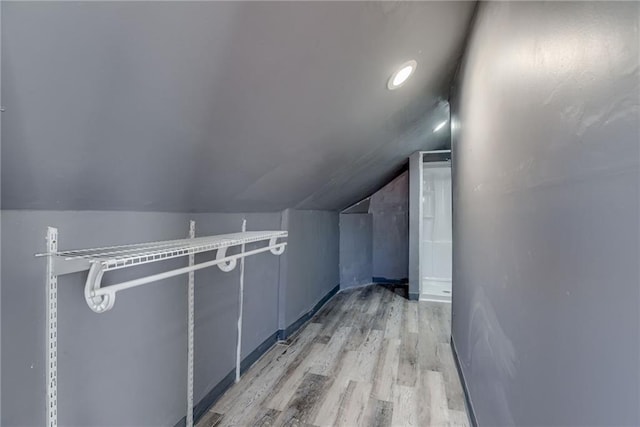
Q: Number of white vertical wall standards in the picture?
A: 3